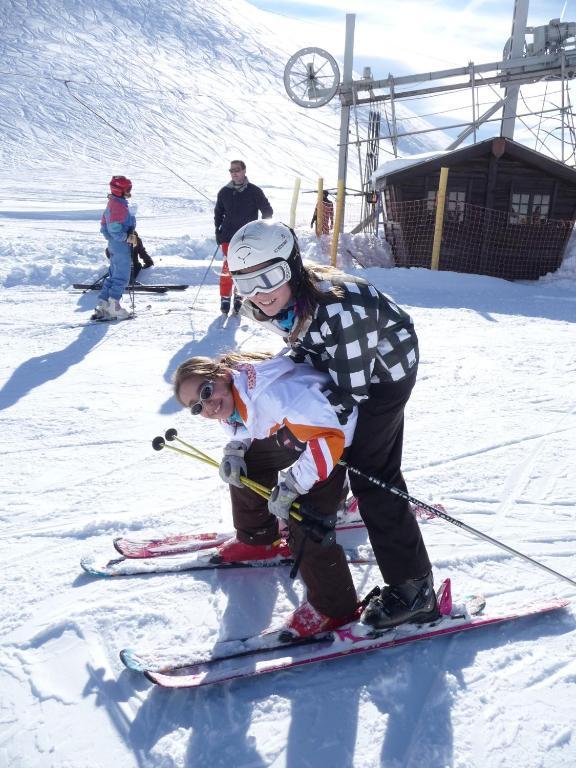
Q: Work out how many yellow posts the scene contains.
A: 4